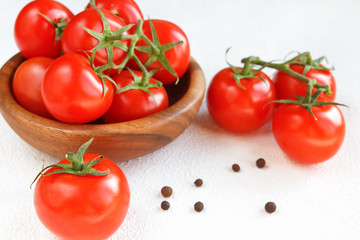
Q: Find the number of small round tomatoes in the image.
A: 11